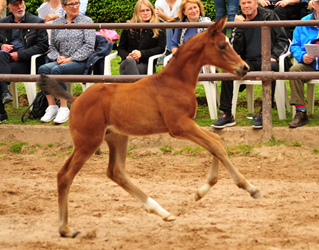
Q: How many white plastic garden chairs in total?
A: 6